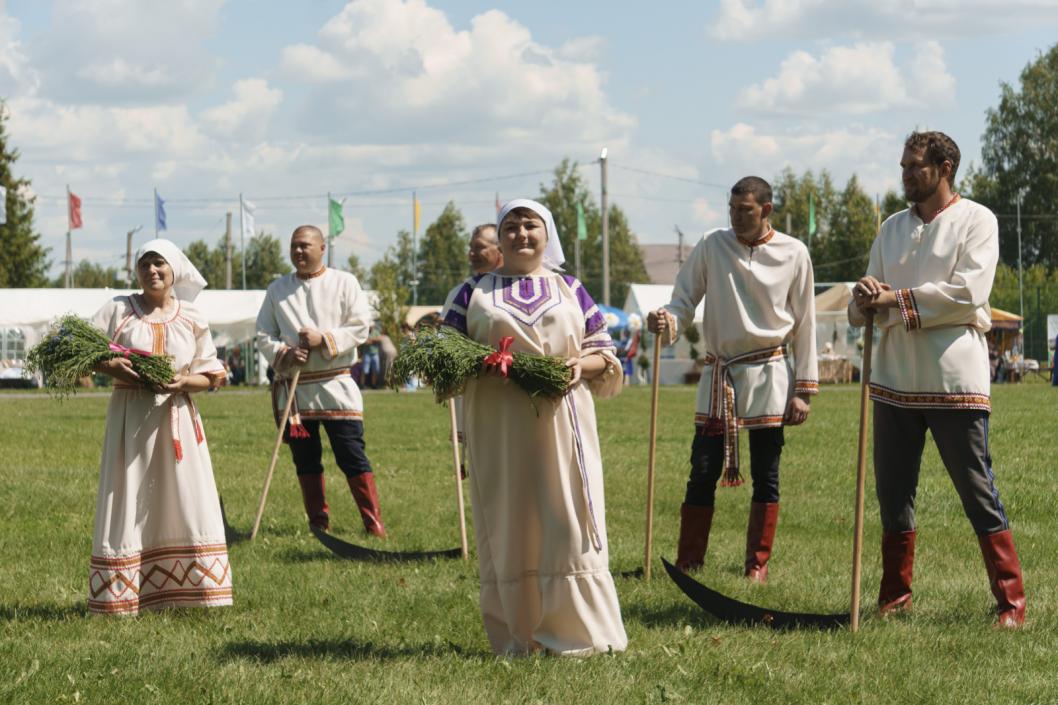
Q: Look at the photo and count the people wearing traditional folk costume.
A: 6